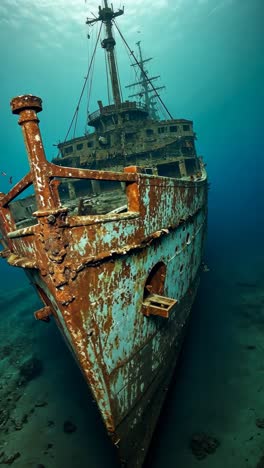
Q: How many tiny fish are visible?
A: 2